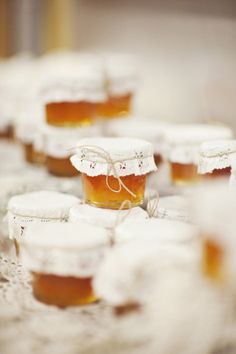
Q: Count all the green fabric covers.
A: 0